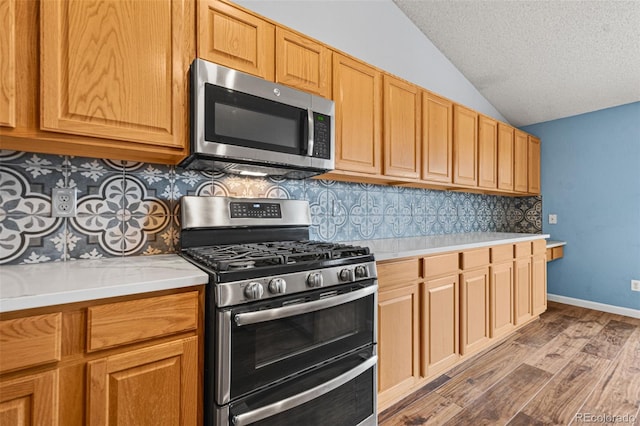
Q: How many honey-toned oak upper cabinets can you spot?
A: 12